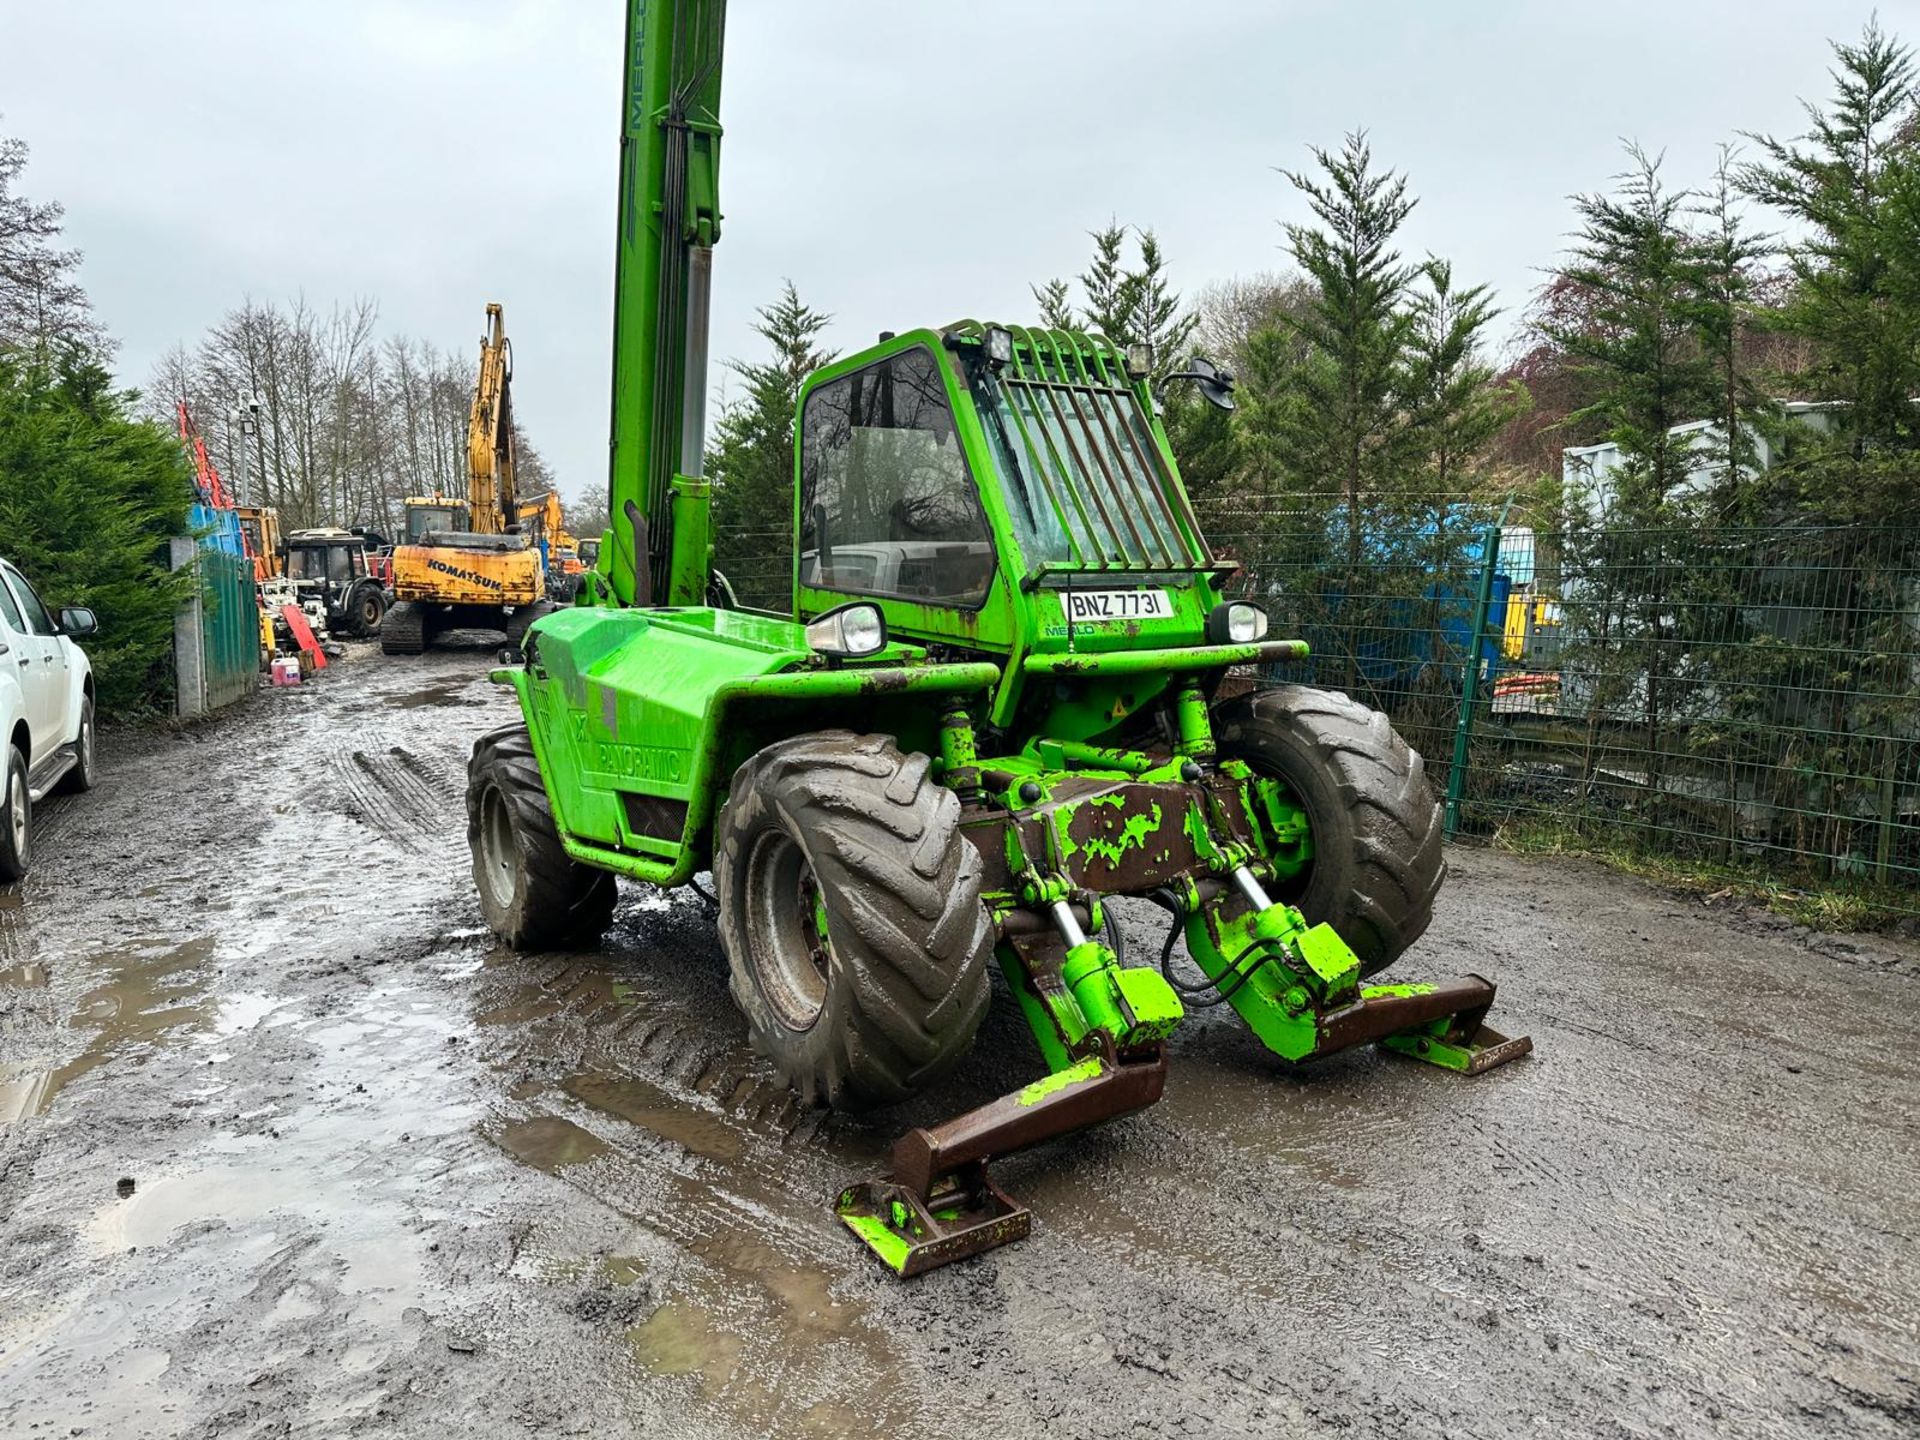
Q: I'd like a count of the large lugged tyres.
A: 3